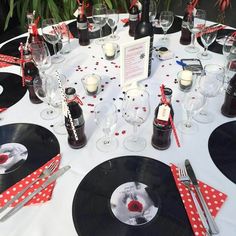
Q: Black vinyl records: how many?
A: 8